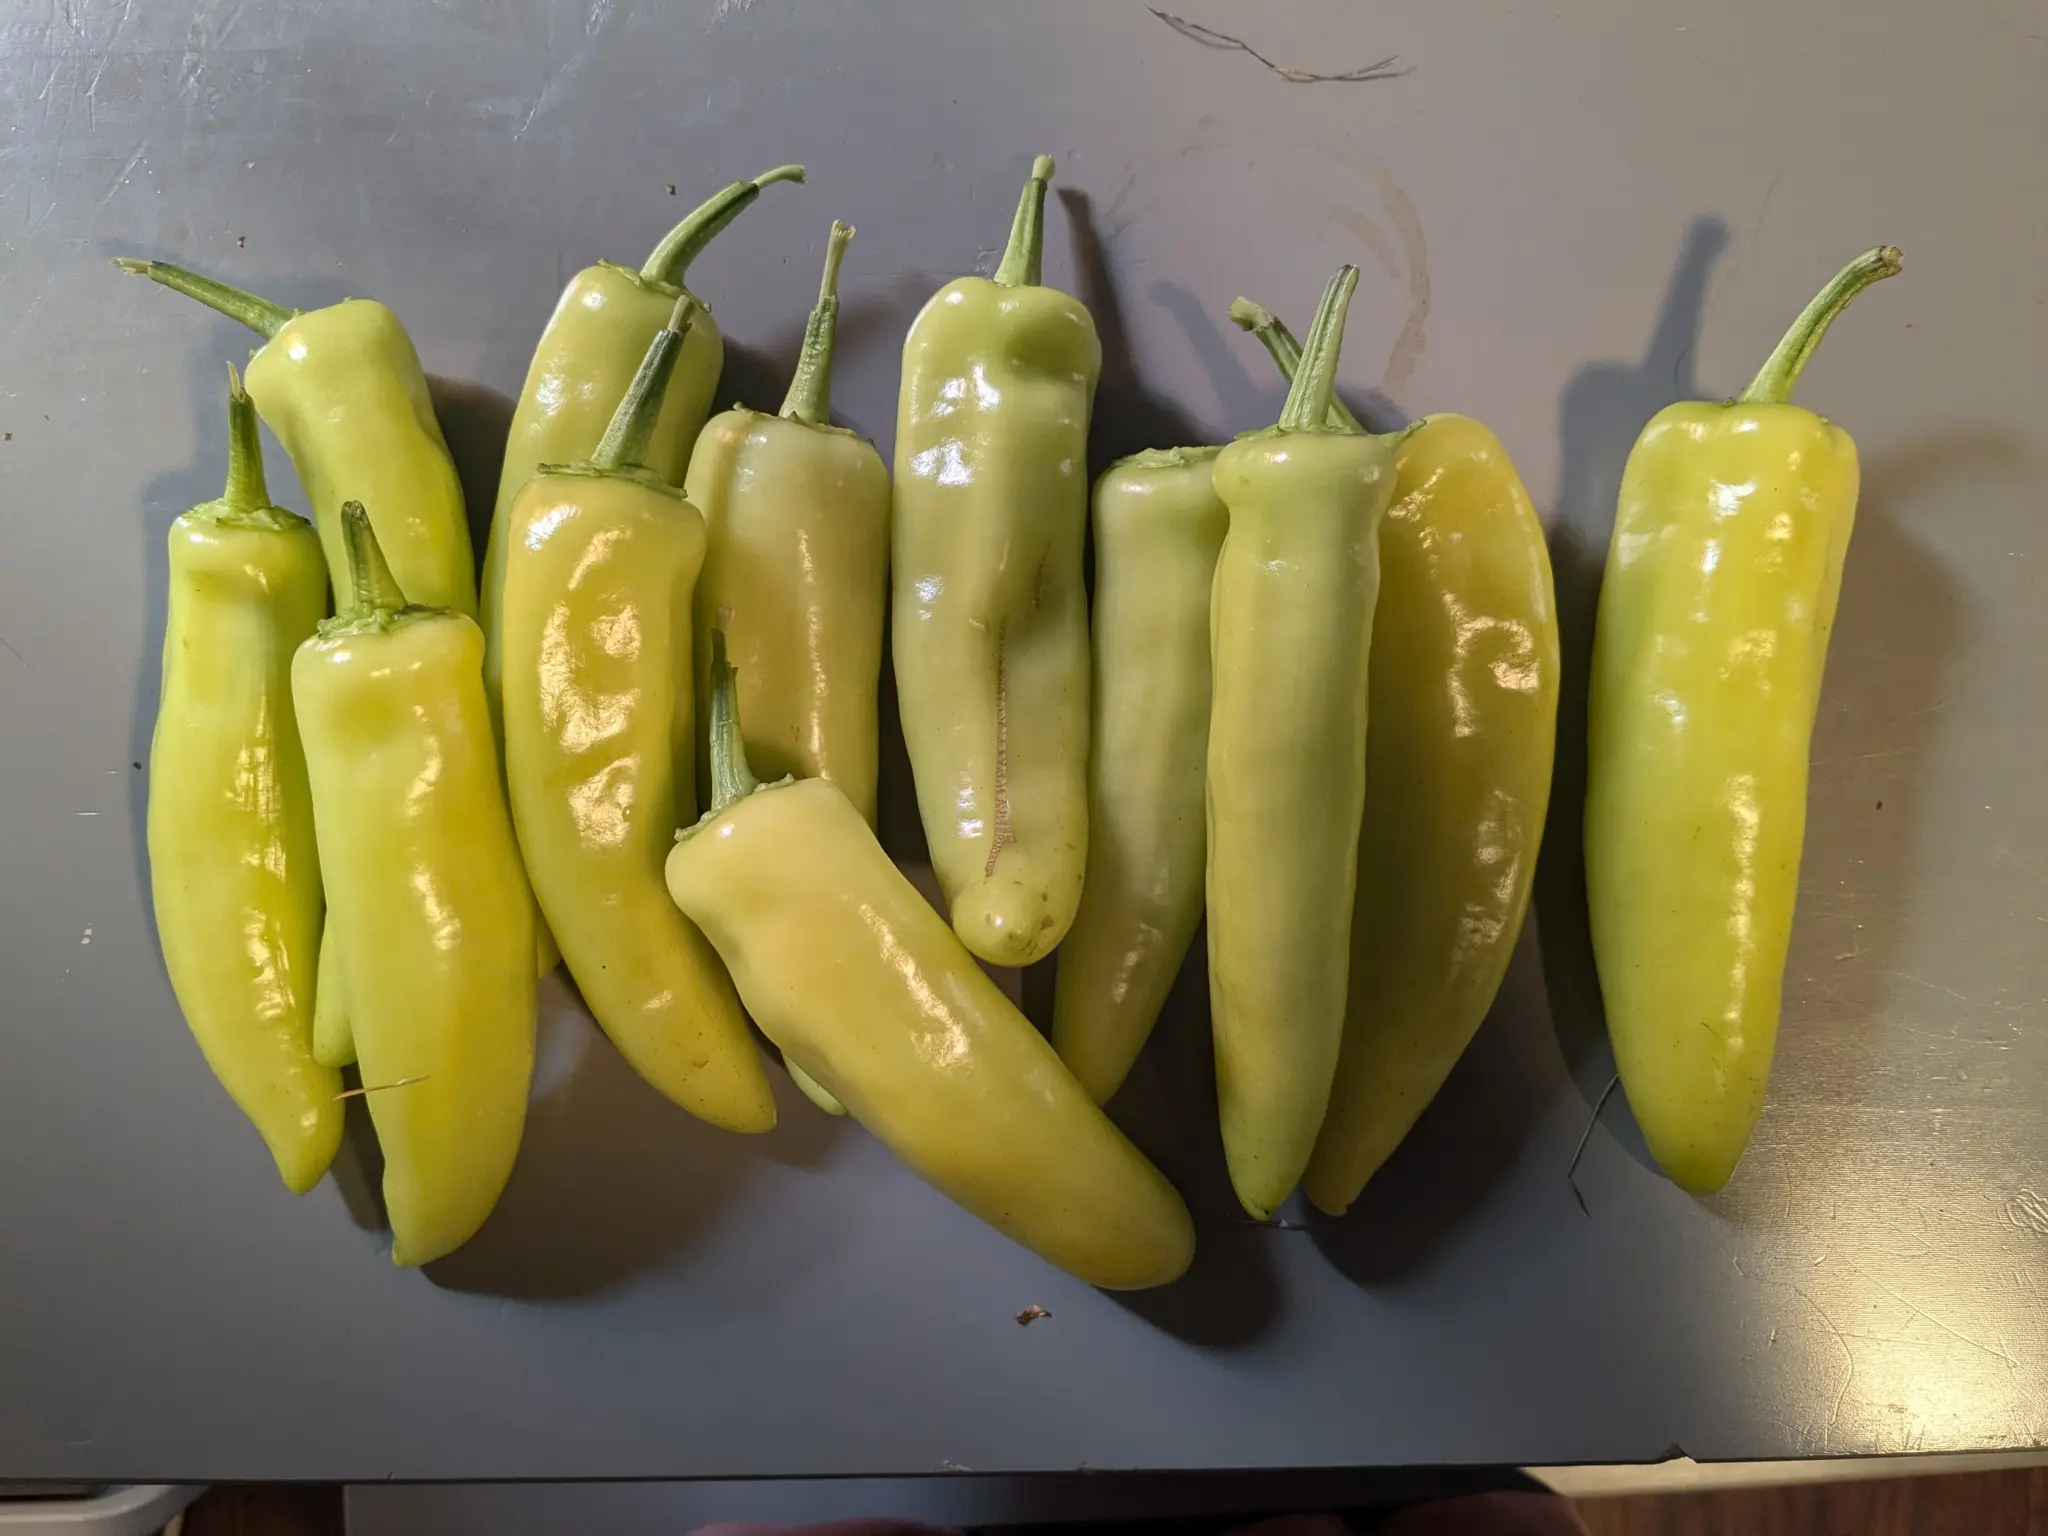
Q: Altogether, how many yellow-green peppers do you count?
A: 12